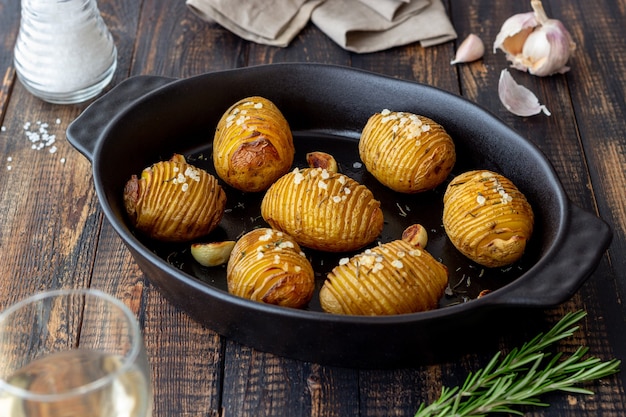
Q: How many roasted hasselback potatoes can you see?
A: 7